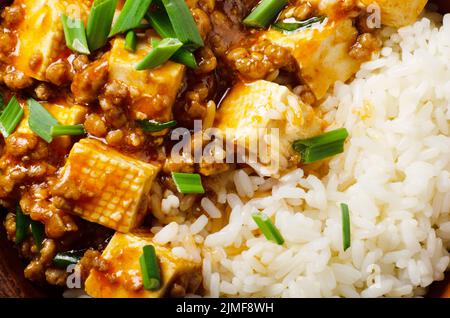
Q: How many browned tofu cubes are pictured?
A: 8